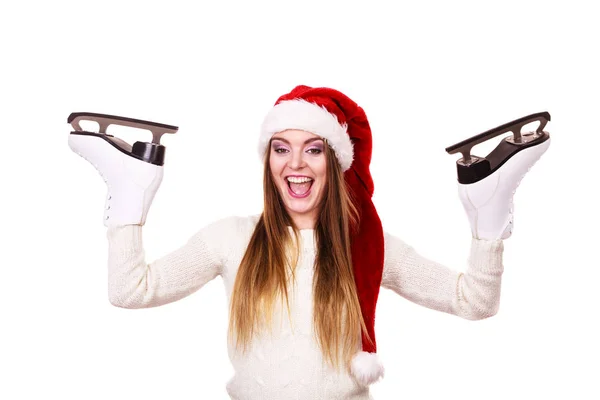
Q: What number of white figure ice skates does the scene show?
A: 2